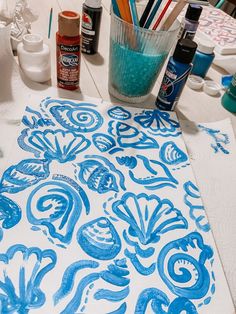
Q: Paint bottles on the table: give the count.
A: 7